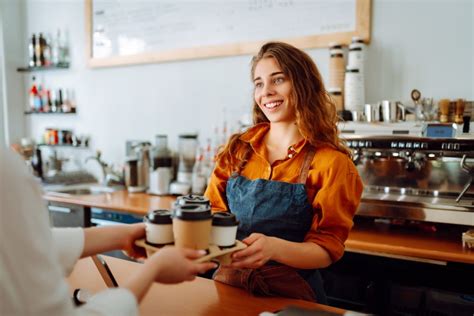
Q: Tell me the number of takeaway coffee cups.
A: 4